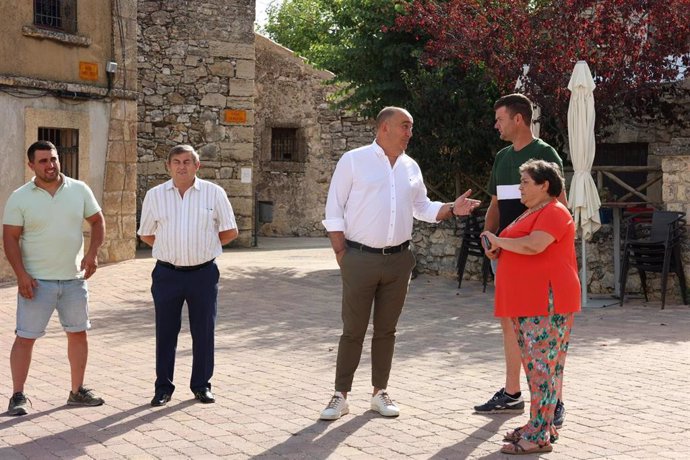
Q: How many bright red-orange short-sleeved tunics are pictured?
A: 1